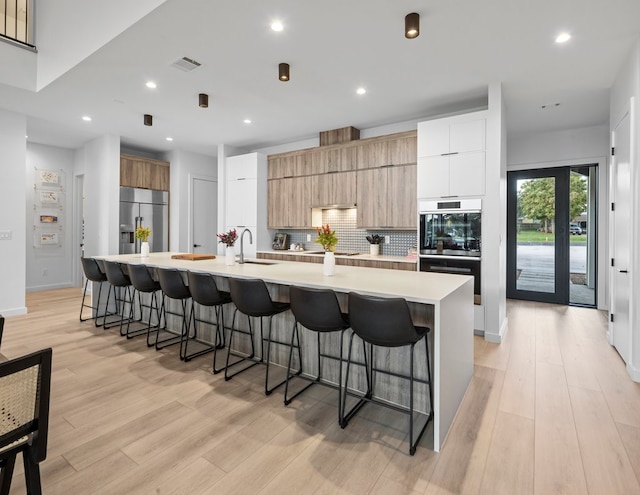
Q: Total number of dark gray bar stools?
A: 8